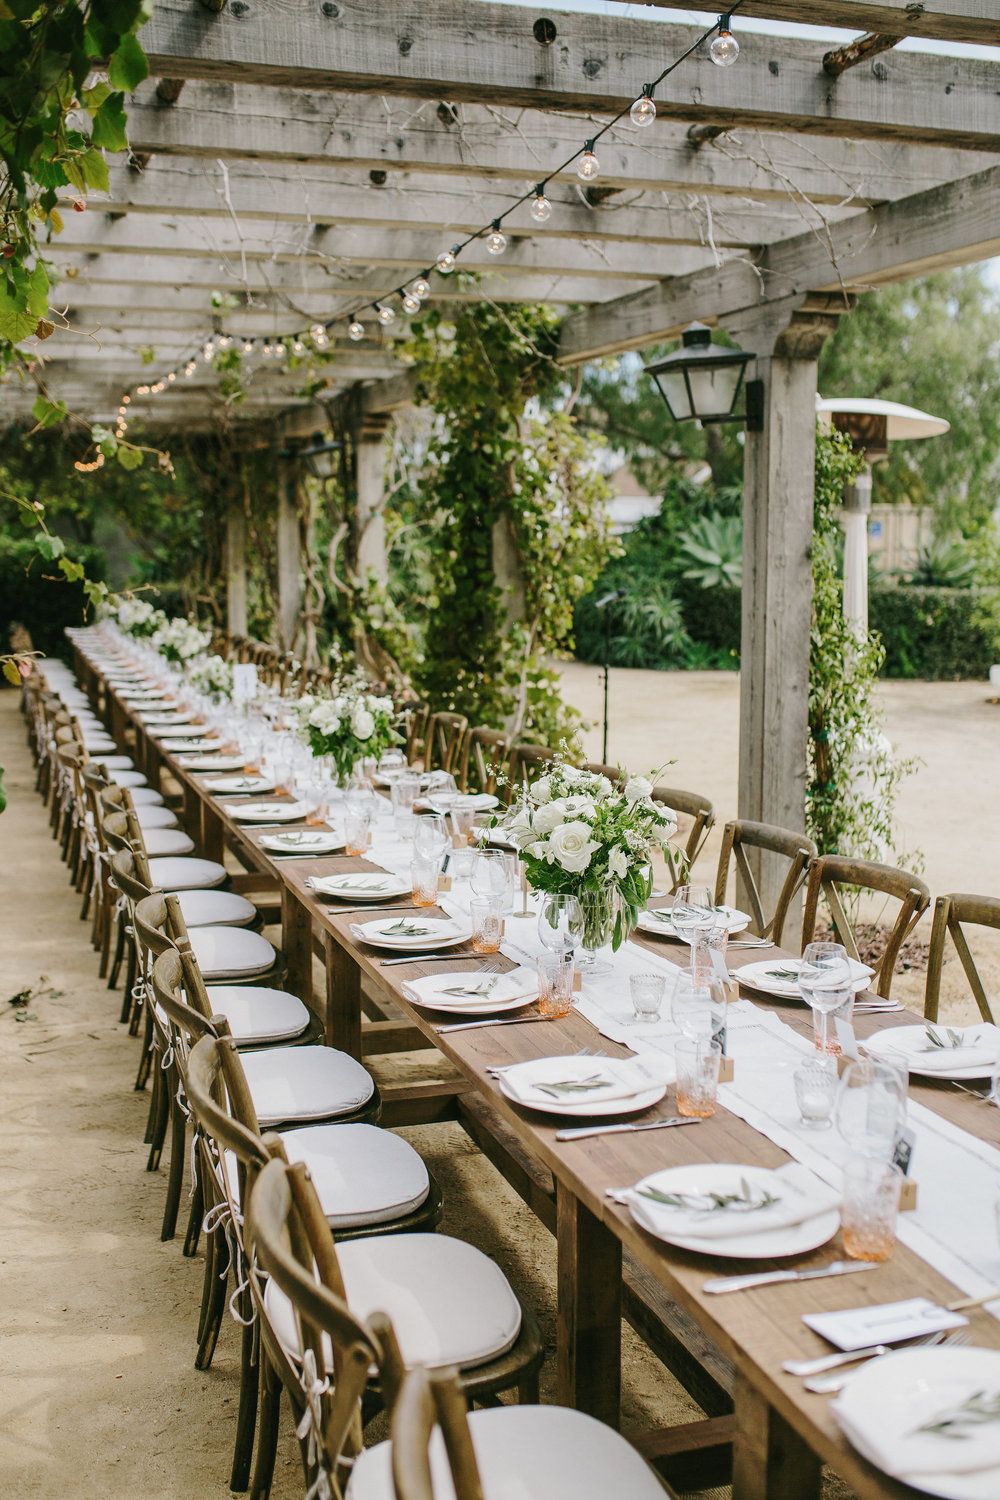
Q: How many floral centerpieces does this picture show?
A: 5